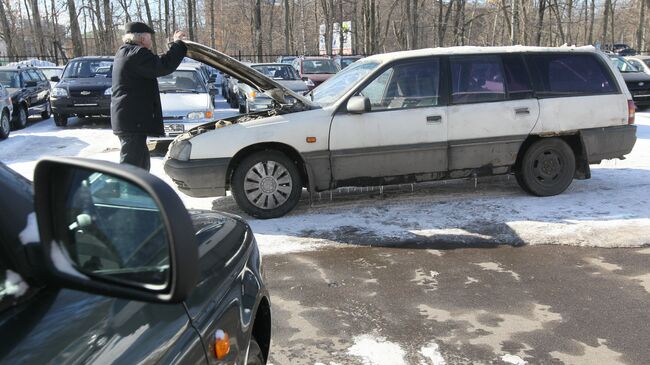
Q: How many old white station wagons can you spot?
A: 1